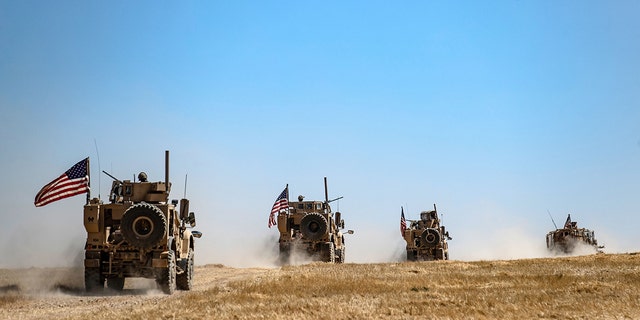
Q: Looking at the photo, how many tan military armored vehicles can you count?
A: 4